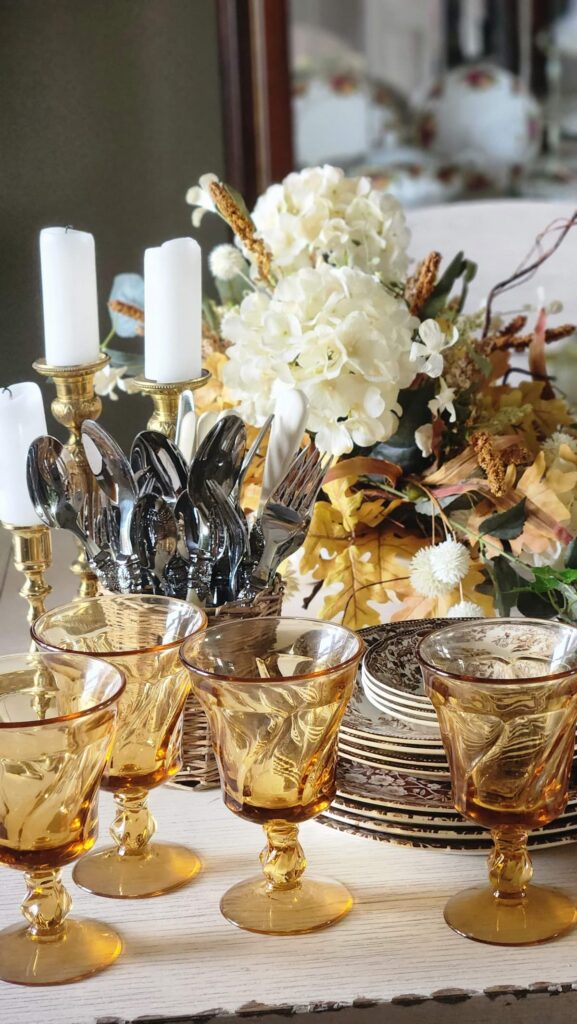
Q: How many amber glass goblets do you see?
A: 4